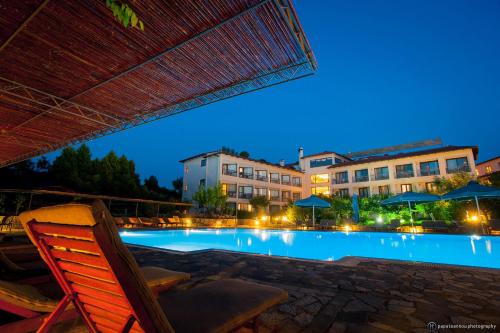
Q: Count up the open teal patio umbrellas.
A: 3